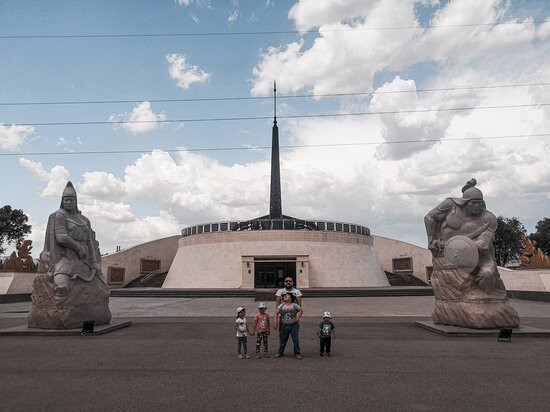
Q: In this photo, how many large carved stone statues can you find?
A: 2